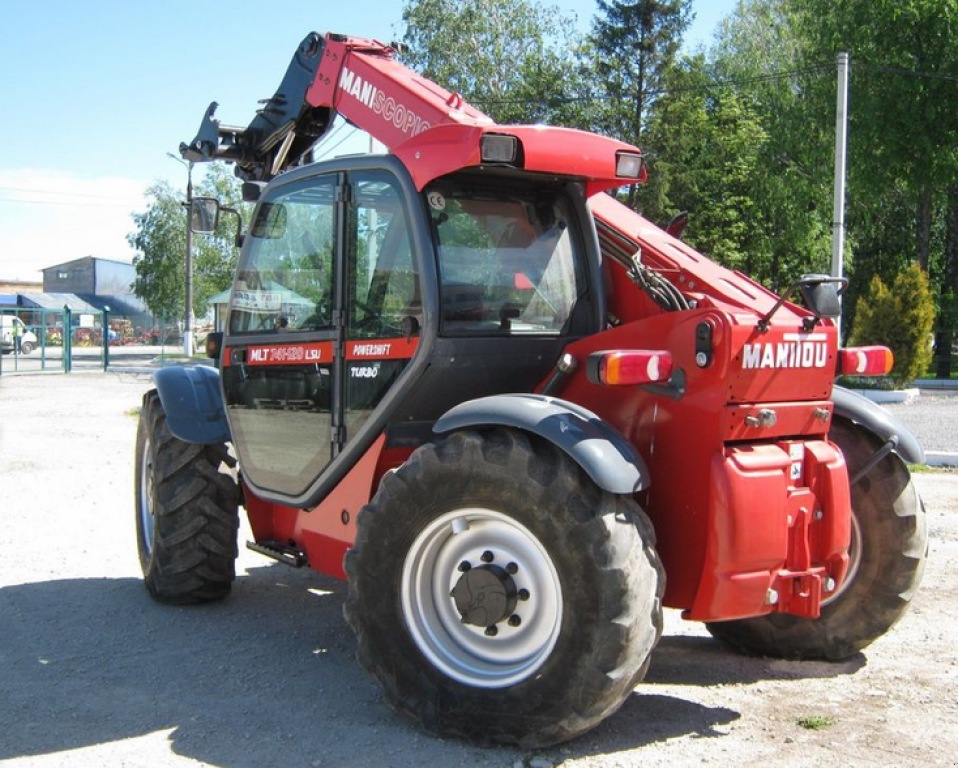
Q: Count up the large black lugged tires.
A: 3